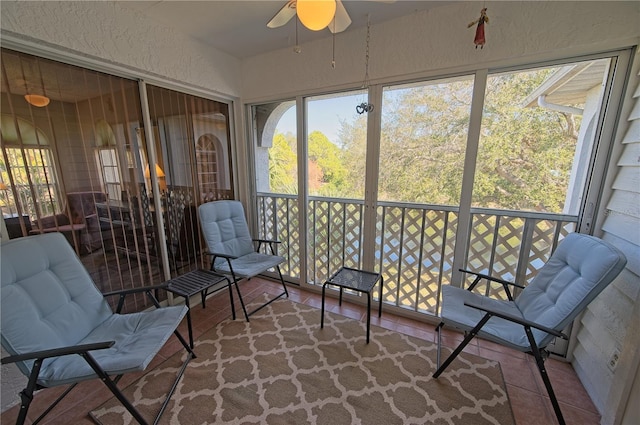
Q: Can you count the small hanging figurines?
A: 1